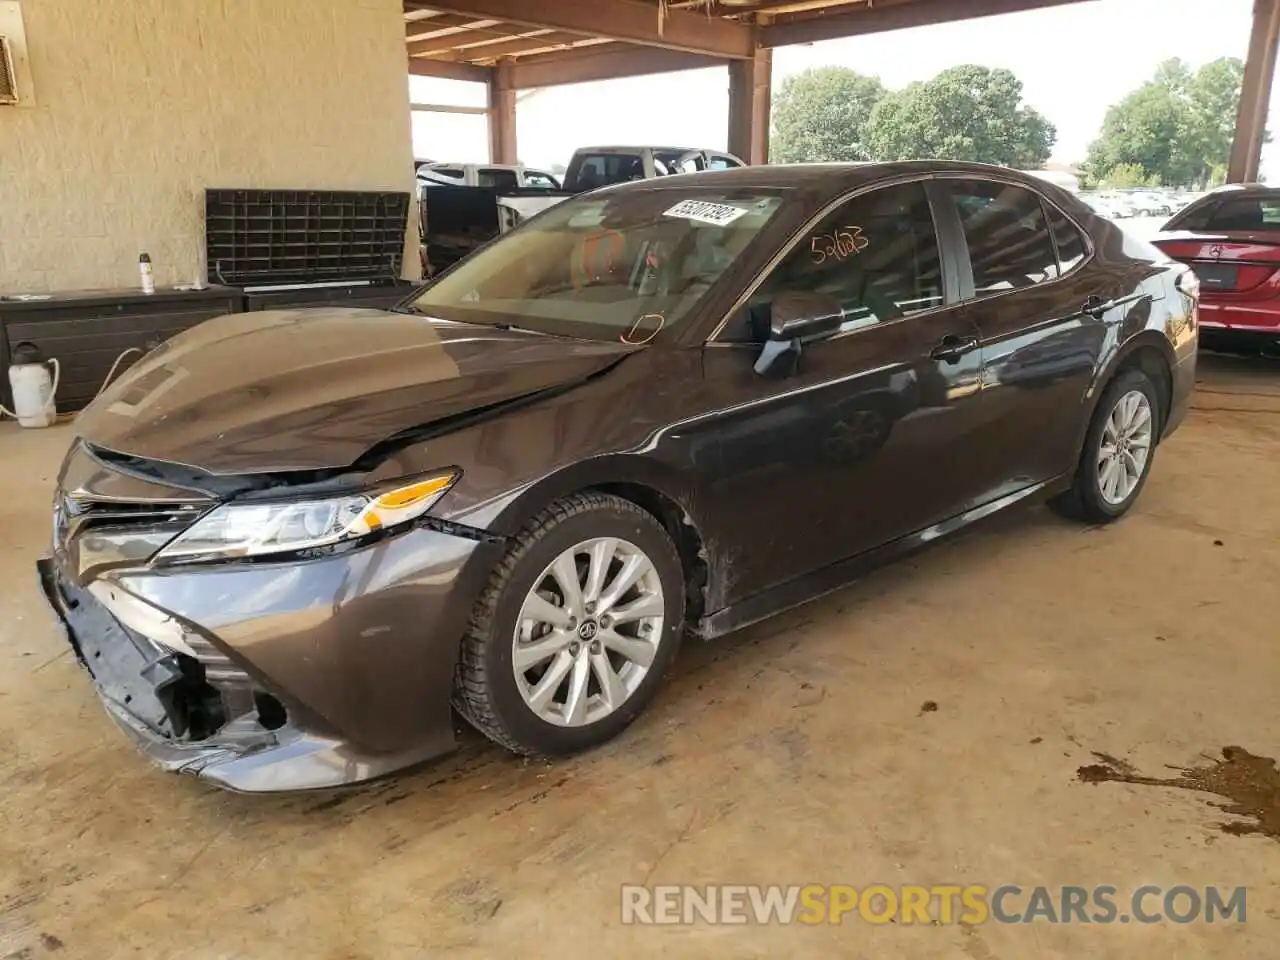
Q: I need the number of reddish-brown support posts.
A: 3